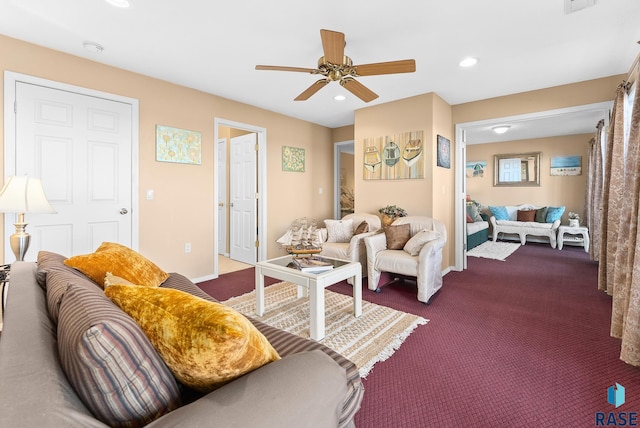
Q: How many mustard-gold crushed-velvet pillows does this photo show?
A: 2